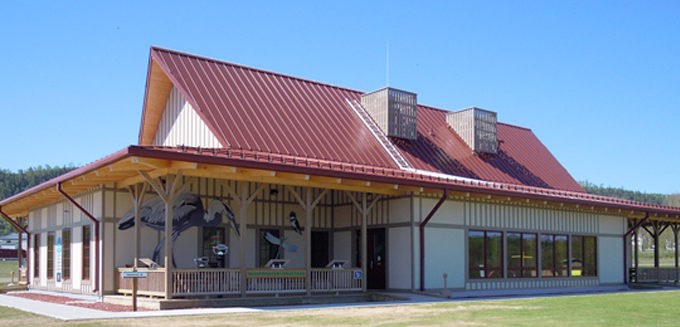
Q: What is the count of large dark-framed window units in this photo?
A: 4